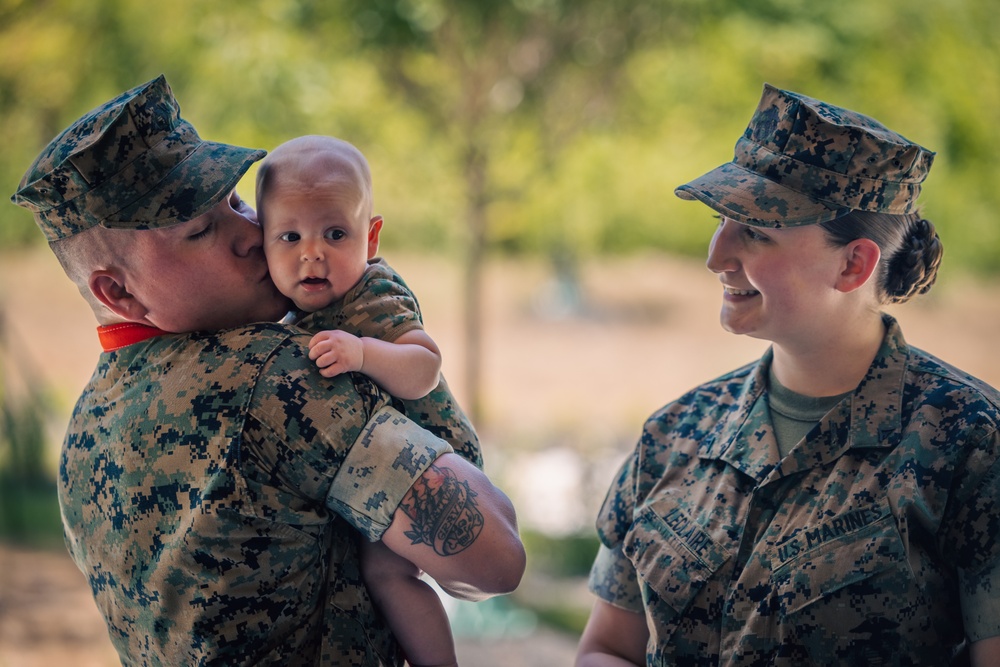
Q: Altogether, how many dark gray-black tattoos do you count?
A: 1